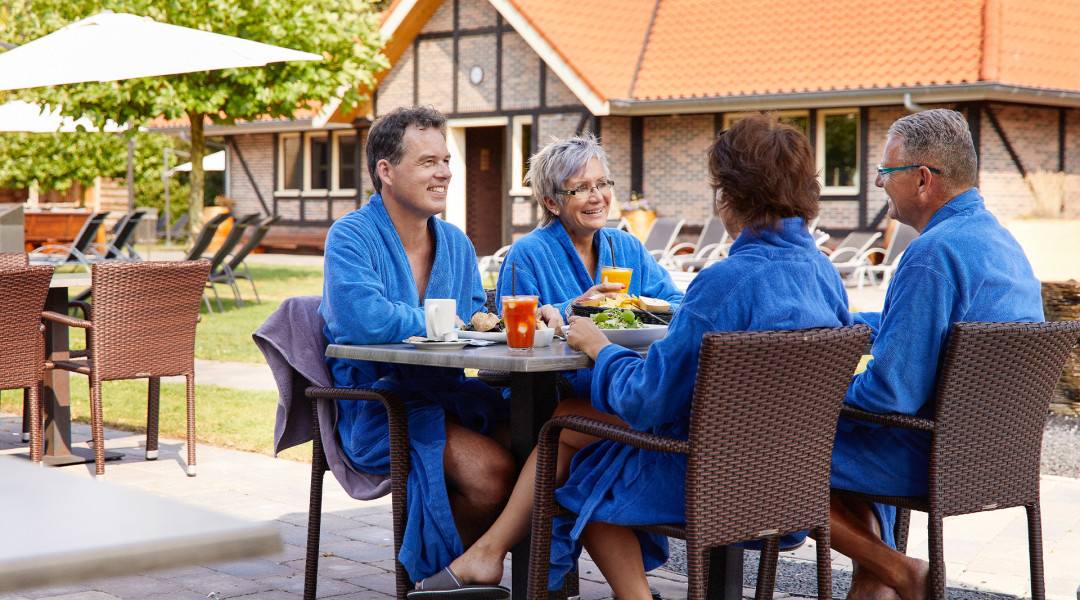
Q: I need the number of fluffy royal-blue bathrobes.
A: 4